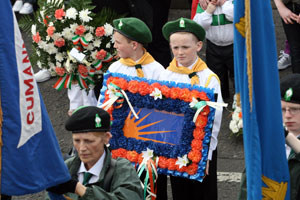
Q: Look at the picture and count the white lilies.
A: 5